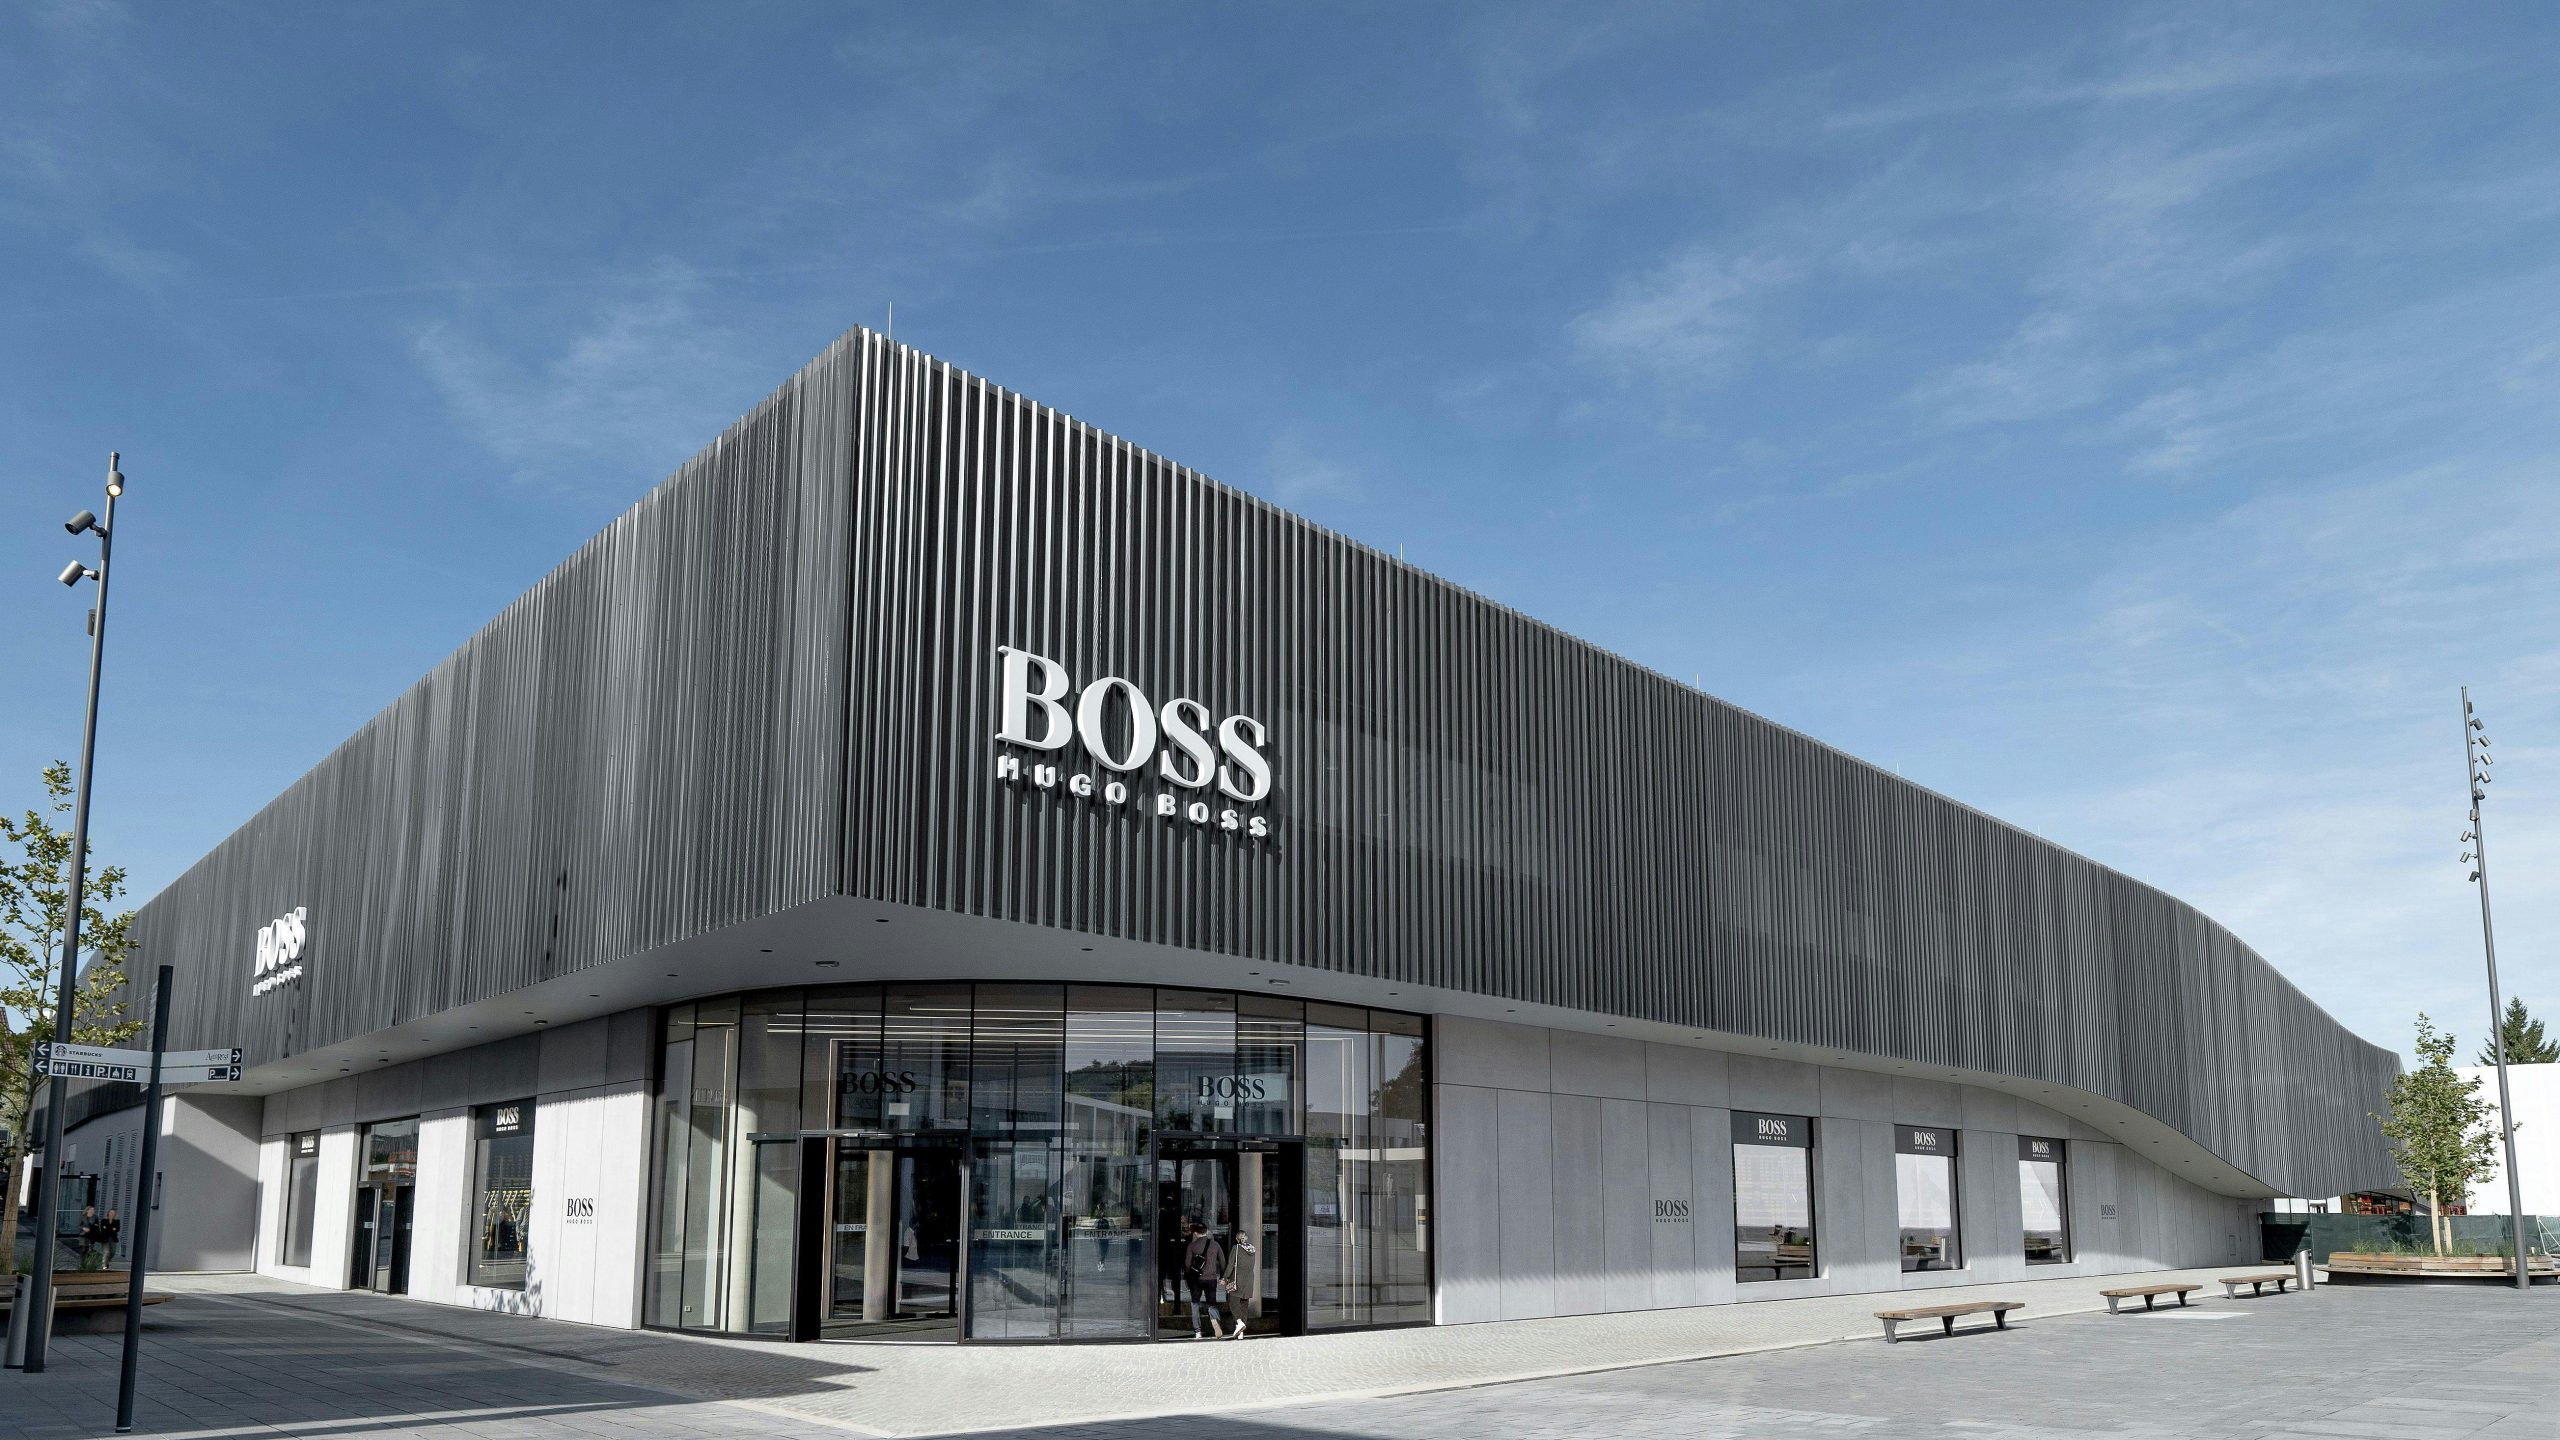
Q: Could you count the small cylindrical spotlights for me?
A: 14